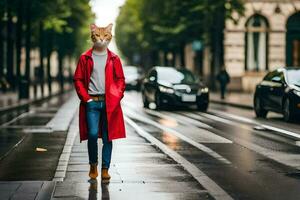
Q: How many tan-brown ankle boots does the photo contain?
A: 2